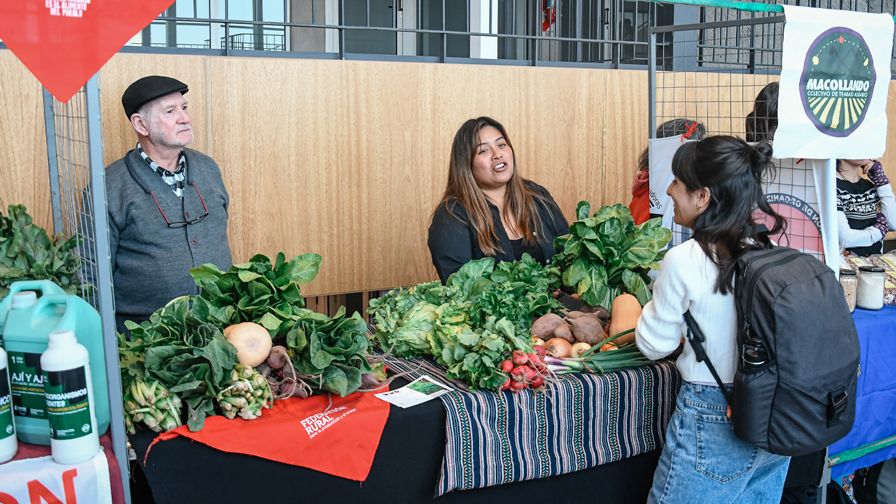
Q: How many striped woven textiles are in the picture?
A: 1